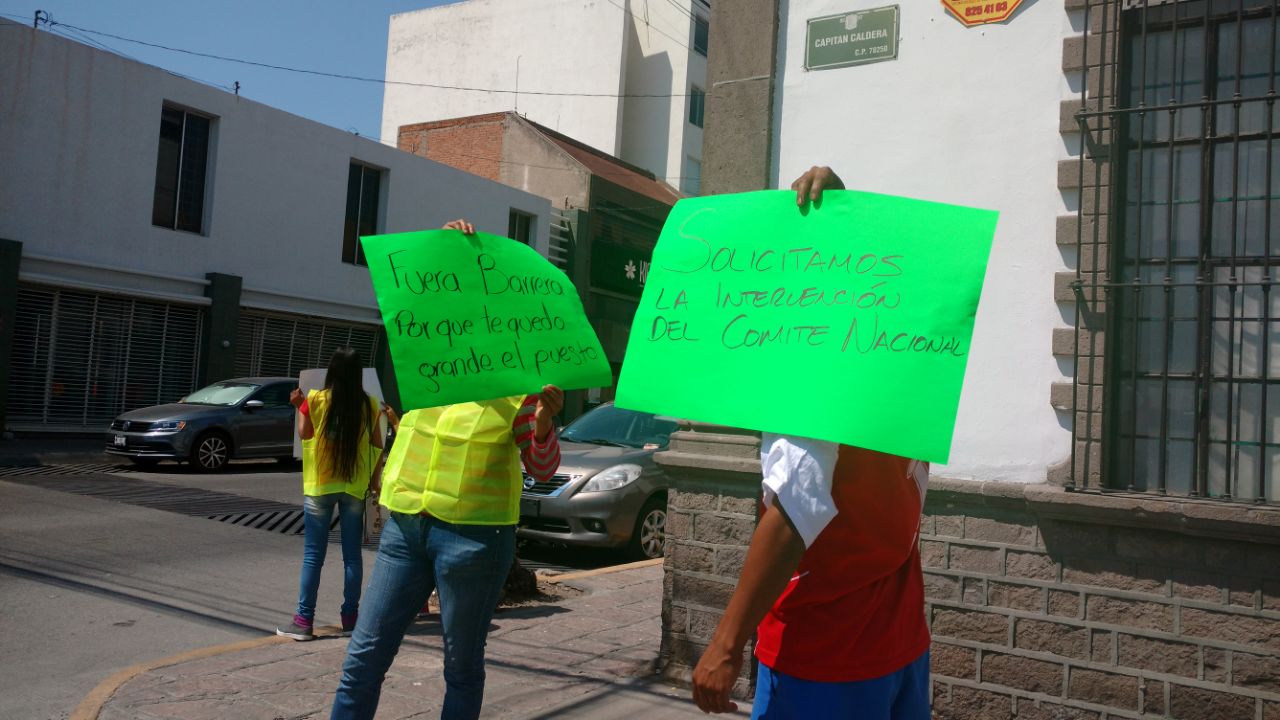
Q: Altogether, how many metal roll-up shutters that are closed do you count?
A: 2